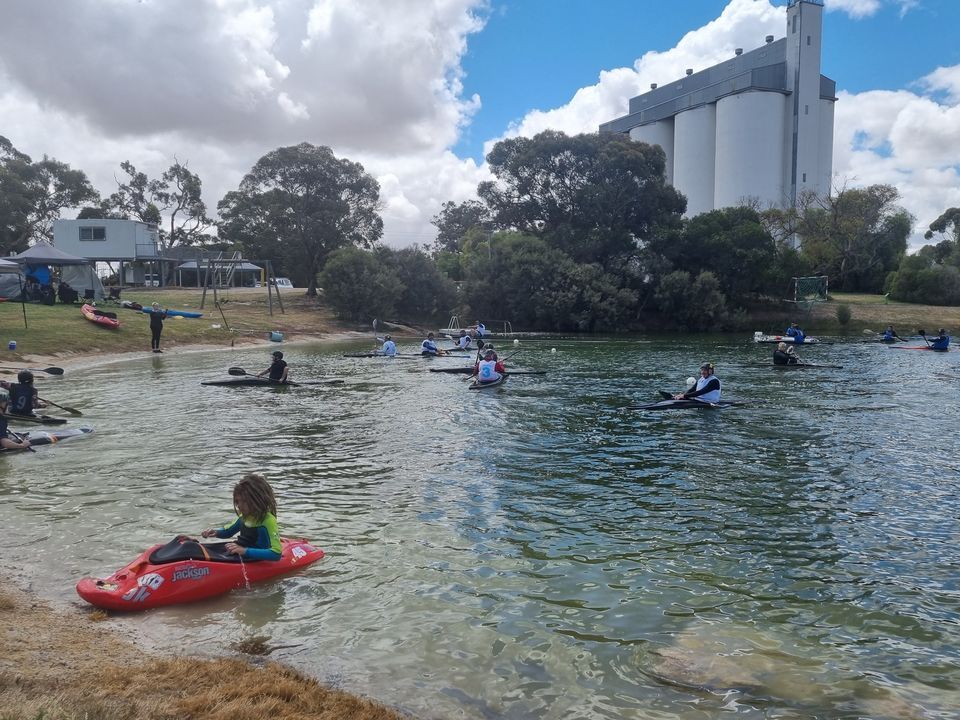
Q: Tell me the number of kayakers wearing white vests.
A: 6